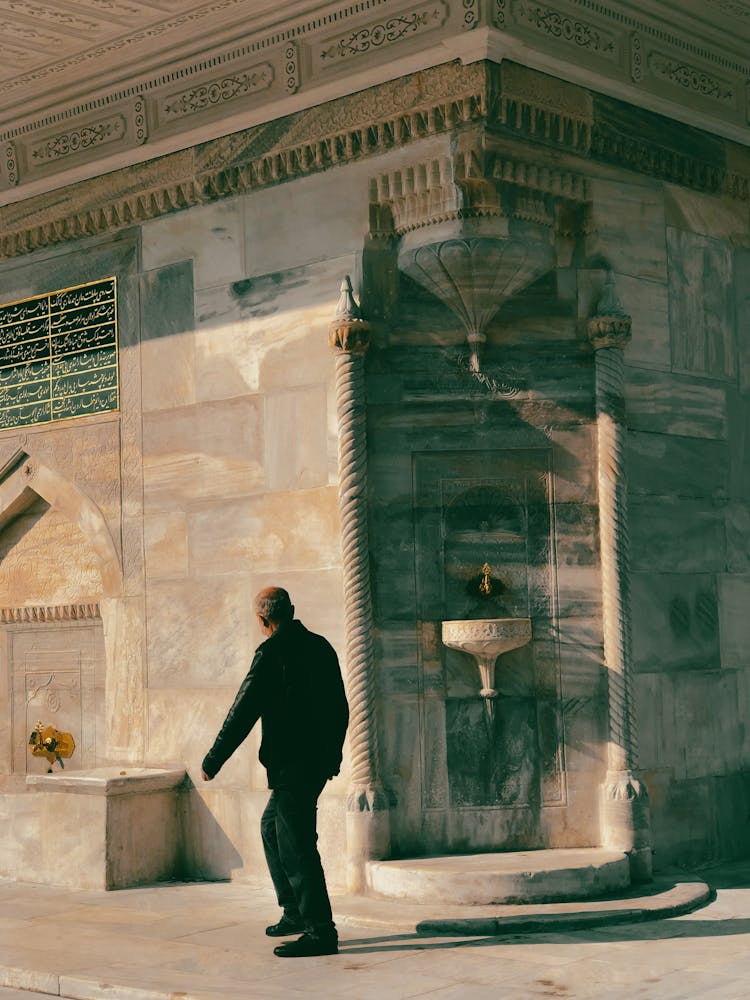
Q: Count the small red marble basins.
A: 0